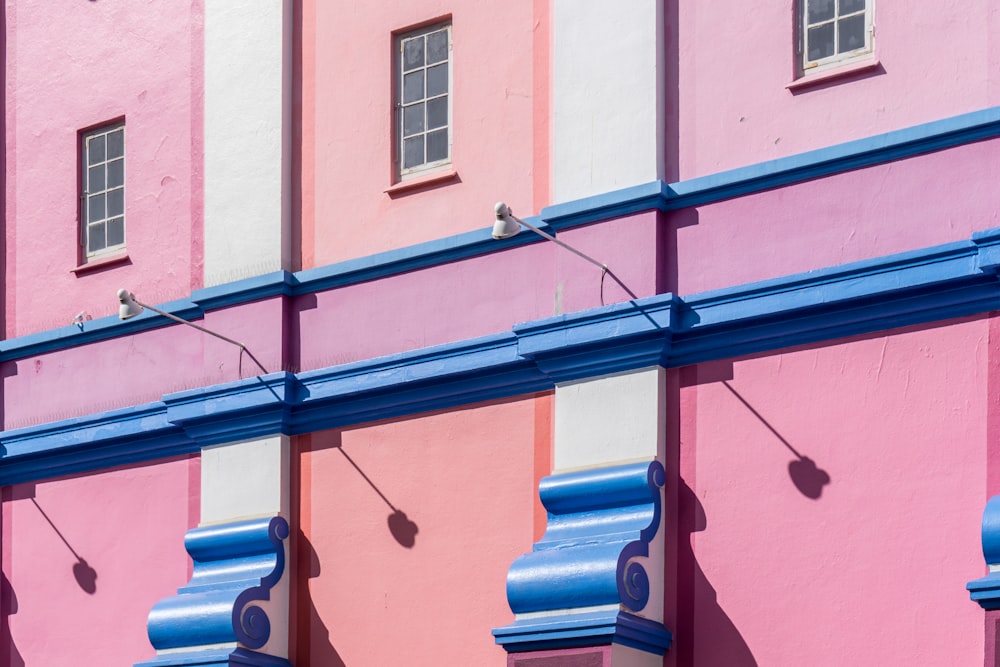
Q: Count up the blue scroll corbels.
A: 3